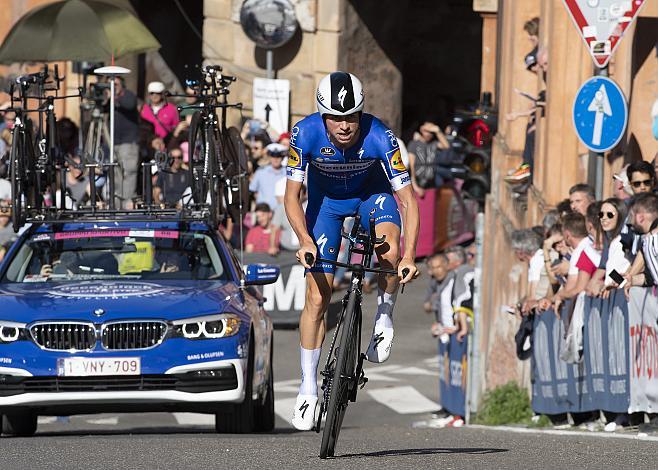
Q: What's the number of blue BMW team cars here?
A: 1